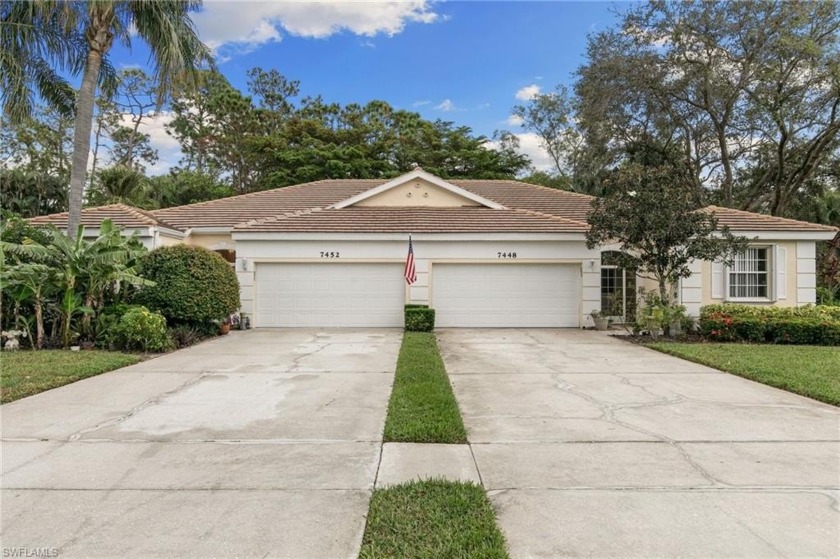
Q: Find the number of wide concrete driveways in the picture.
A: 2